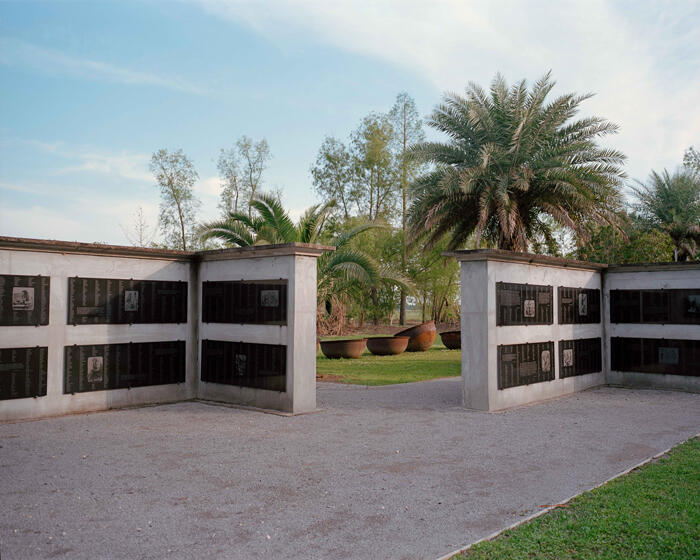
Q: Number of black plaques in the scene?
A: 12